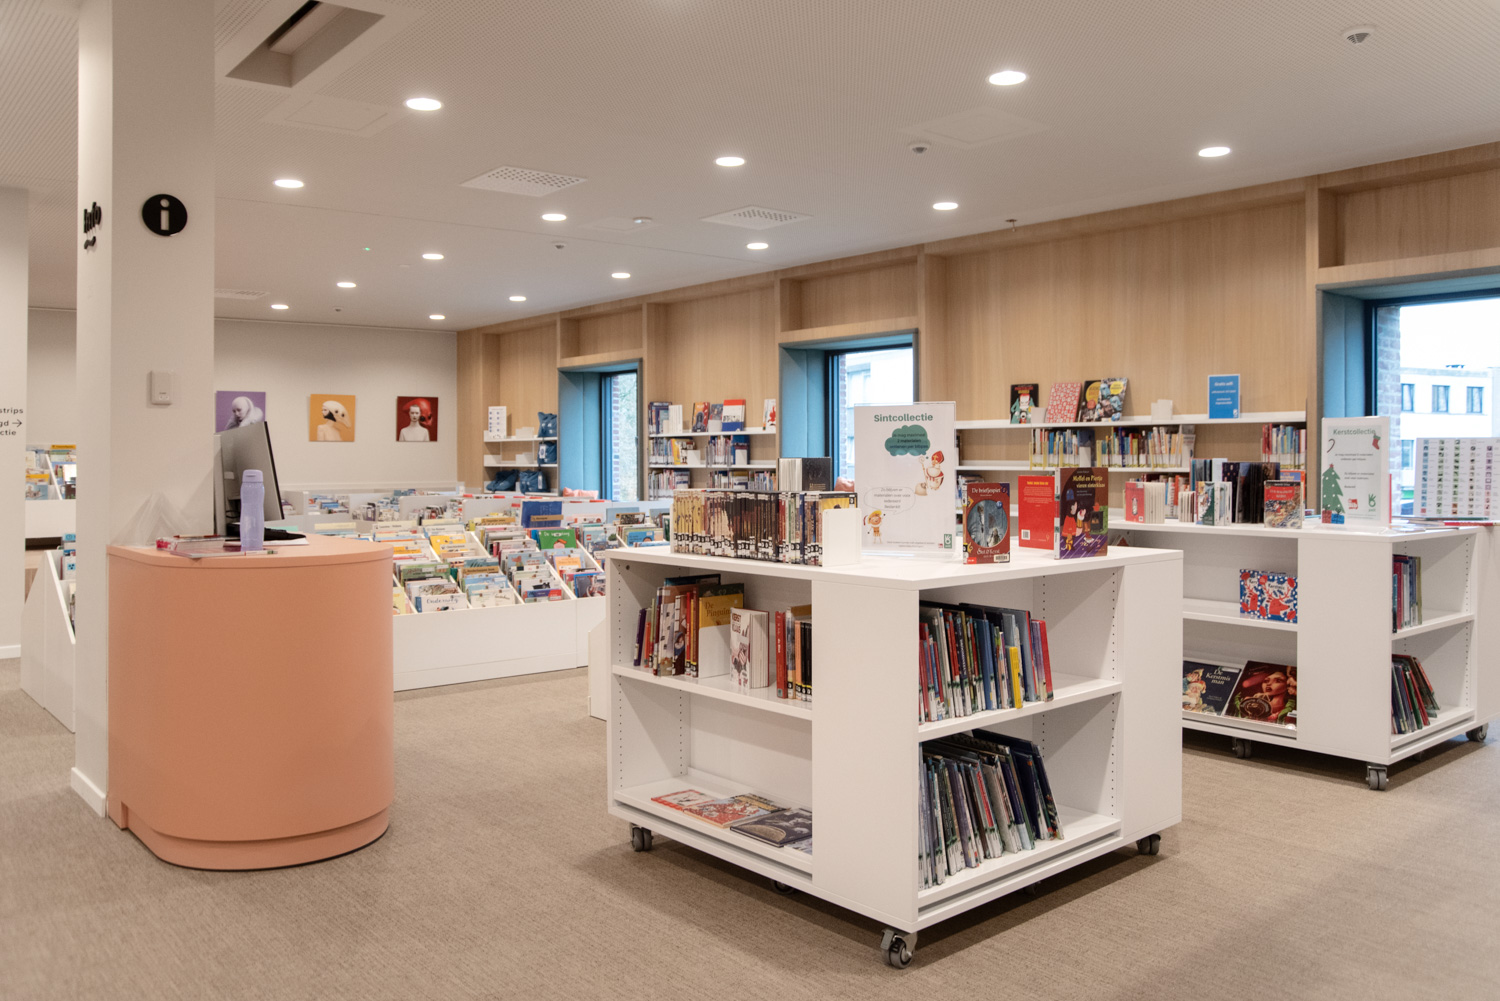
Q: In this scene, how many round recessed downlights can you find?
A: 14